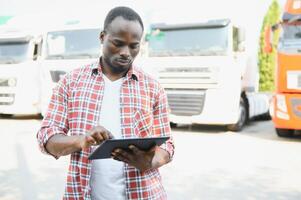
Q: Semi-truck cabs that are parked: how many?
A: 4